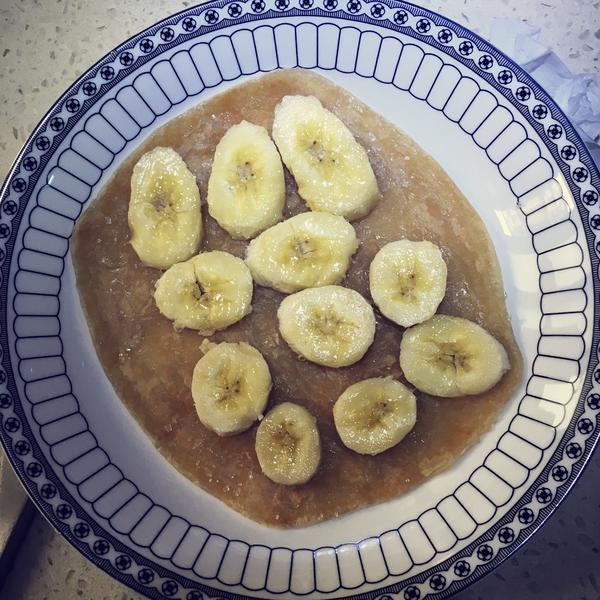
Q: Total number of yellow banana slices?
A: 11